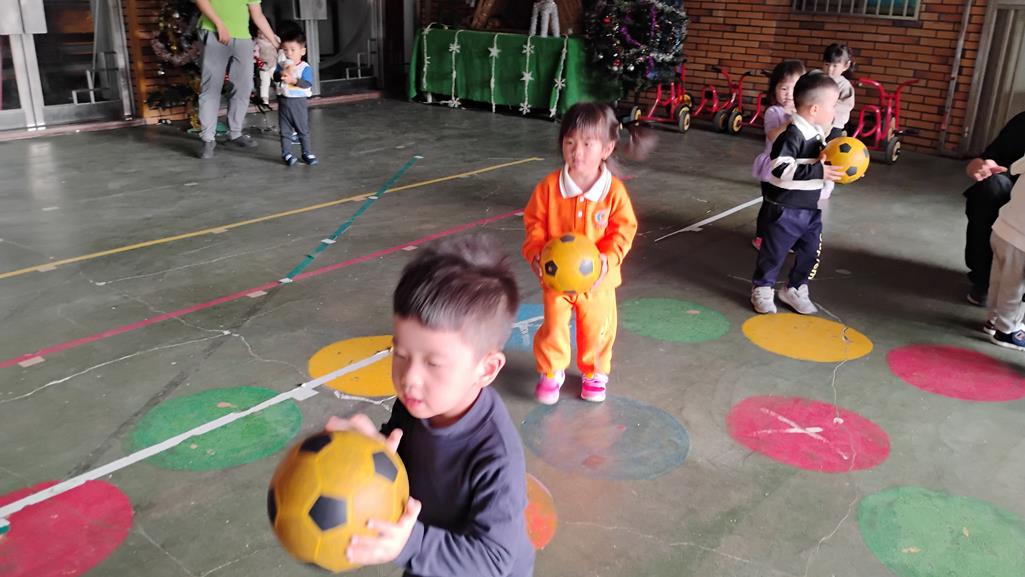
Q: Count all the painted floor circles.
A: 11